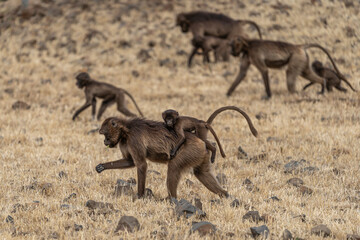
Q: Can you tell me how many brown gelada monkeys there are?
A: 7